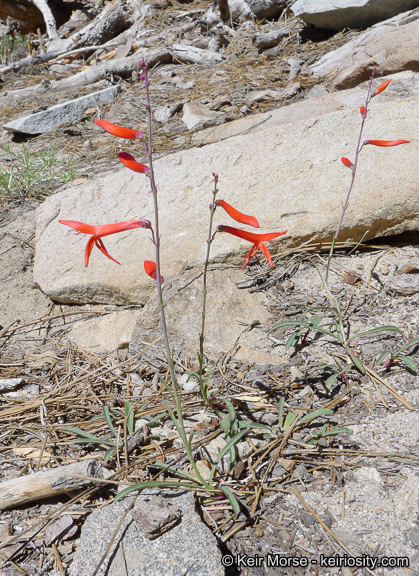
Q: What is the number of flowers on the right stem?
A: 4